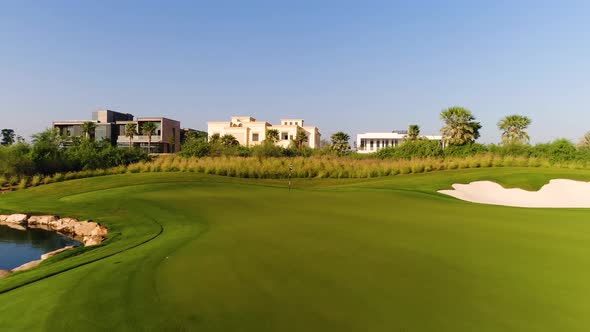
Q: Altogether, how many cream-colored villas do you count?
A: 1